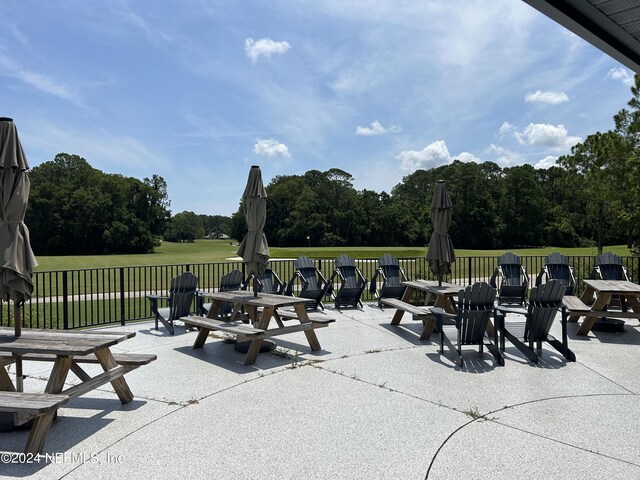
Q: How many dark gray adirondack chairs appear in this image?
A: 11